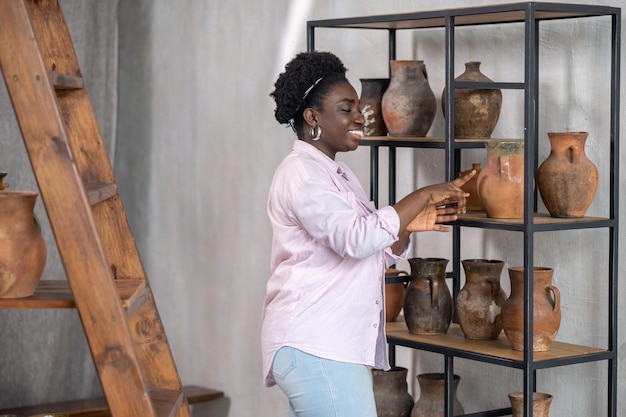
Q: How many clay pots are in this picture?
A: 14